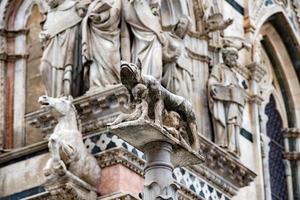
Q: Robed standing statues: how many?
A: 5